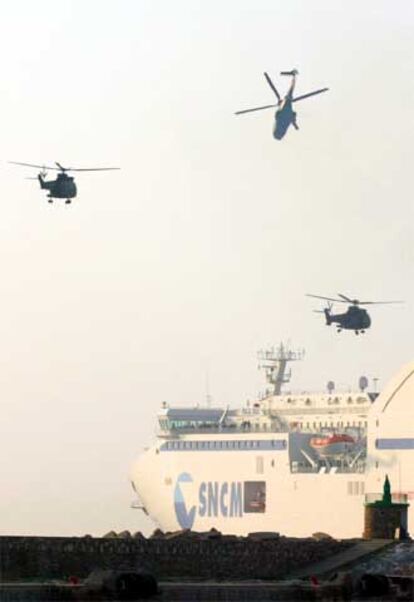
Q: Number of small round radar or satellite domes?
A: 2